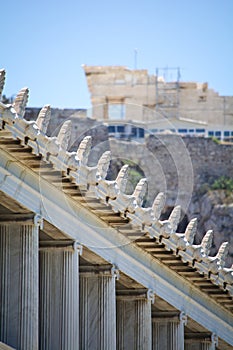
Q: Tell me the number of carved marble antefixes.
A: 13